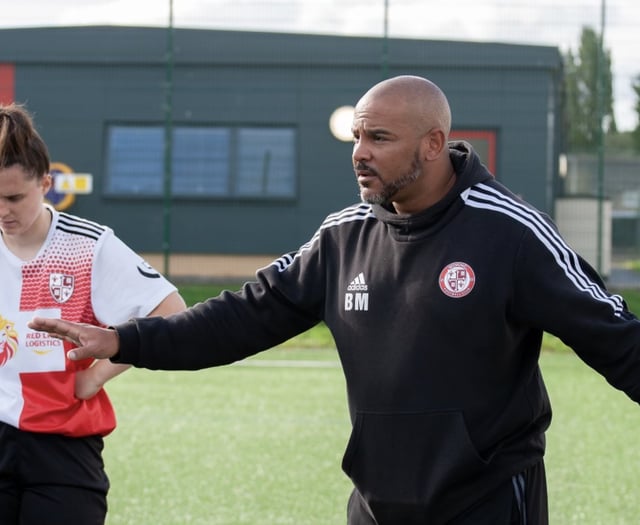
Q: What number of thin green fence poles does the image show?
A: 3